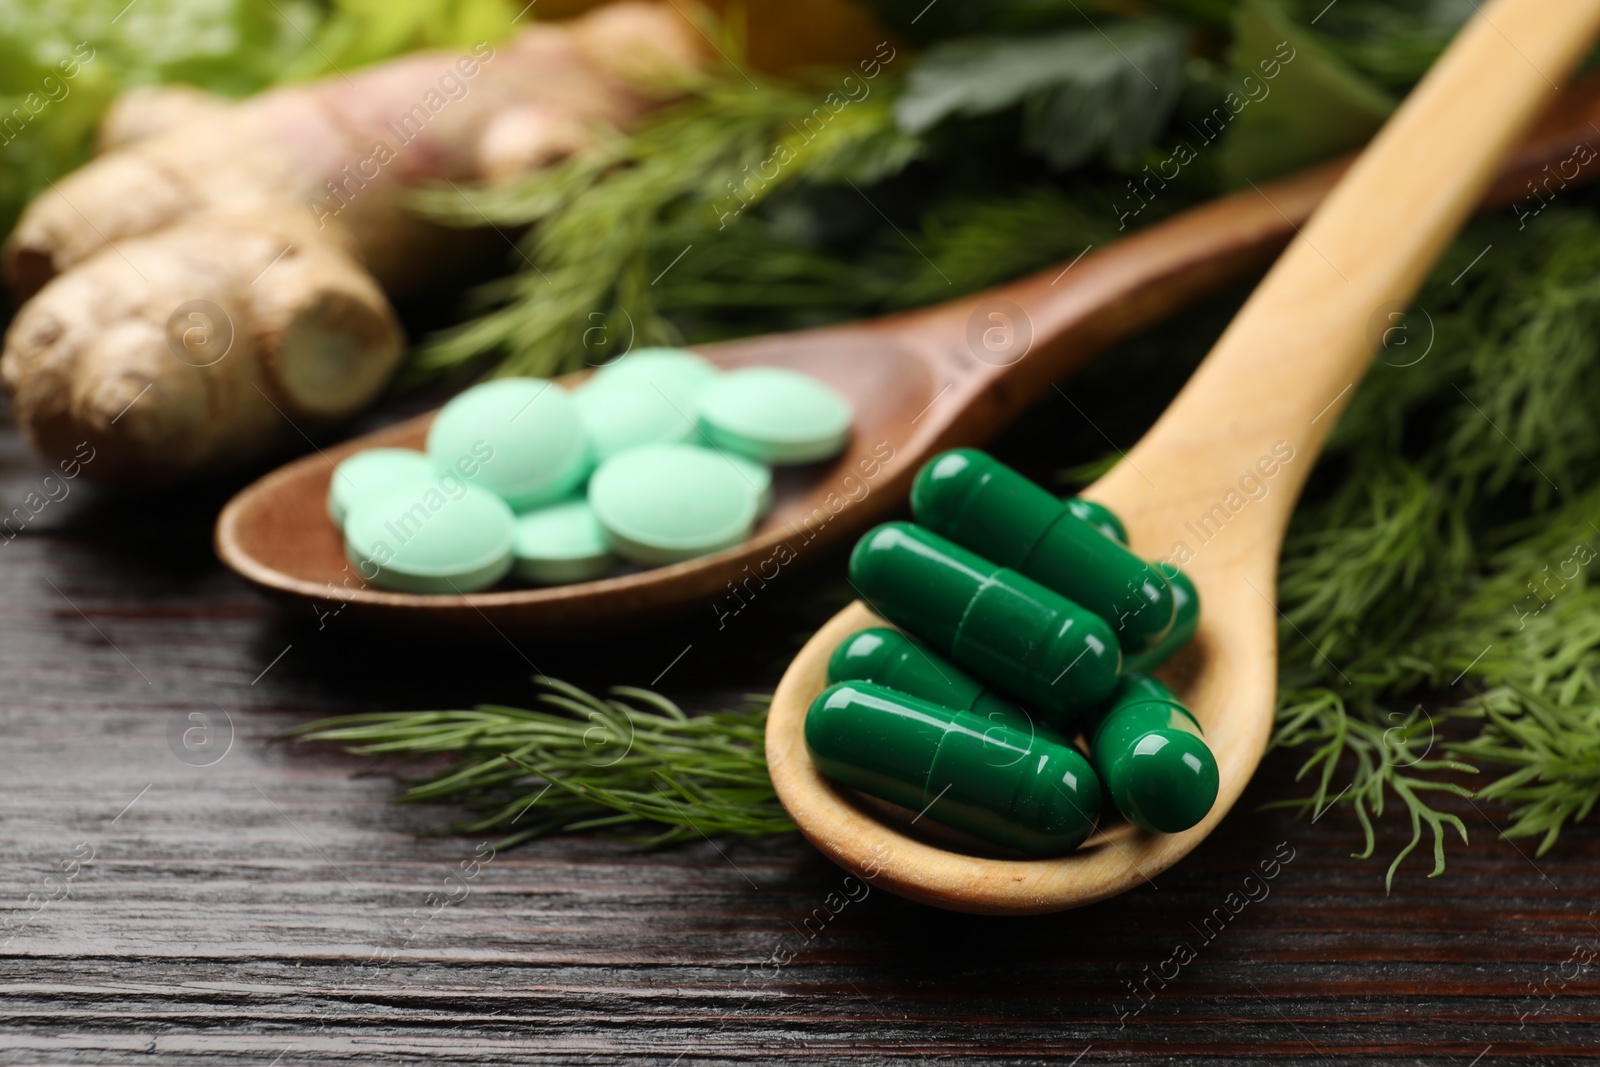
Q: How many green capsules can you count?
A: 7